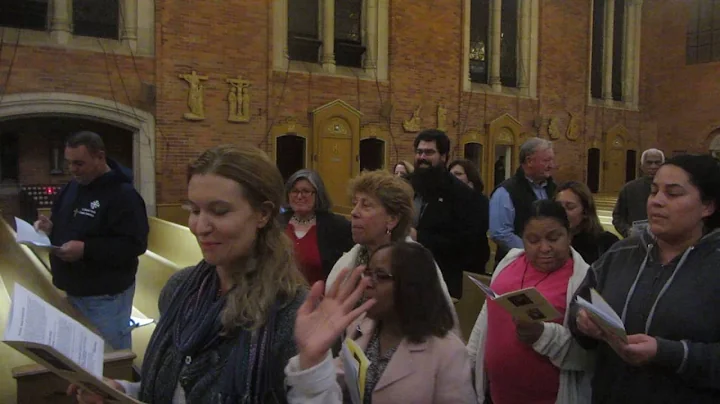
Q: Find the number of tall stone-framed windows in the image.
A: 4